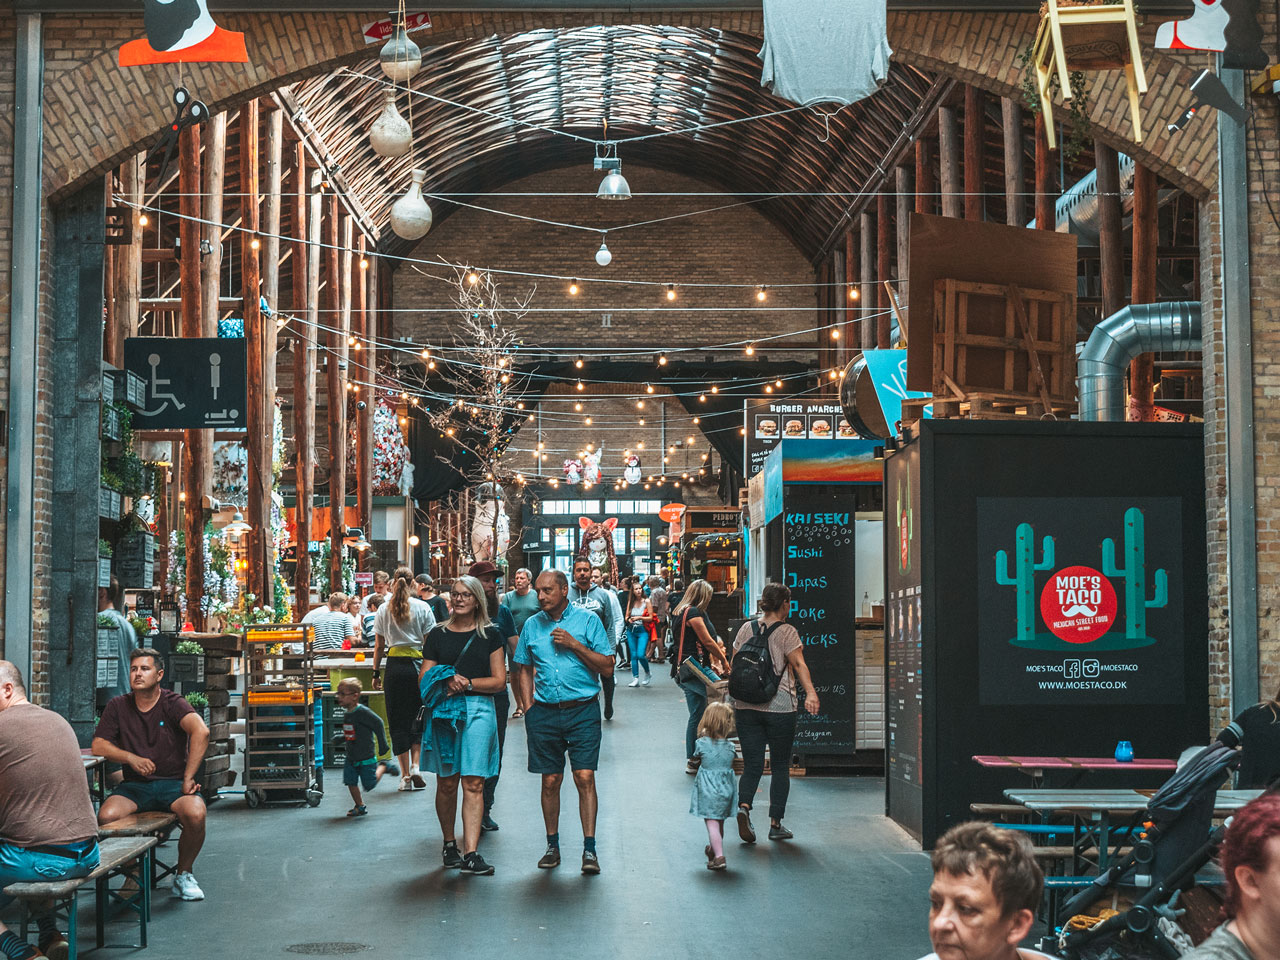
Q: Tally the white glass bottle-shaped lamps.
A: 3